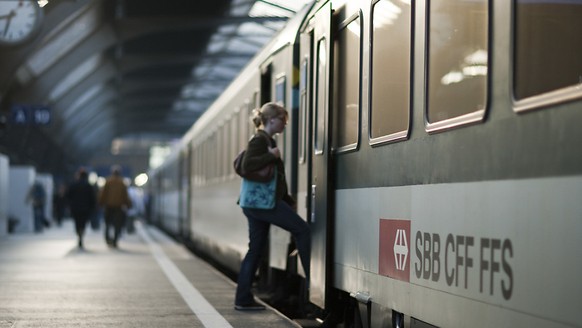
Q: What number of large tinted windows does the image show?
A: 4